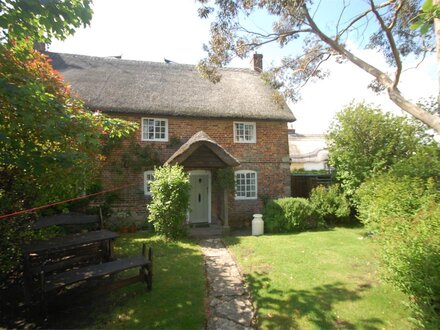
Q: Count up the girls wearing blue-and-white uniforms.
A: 0